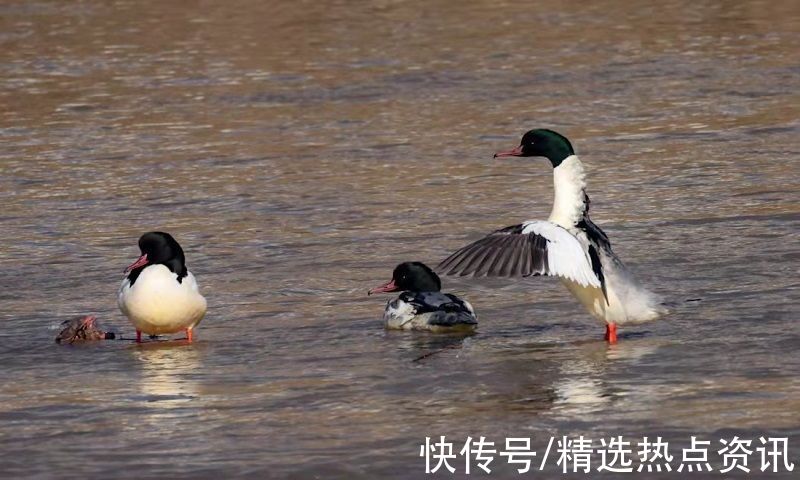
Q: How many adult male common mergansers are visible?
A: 3